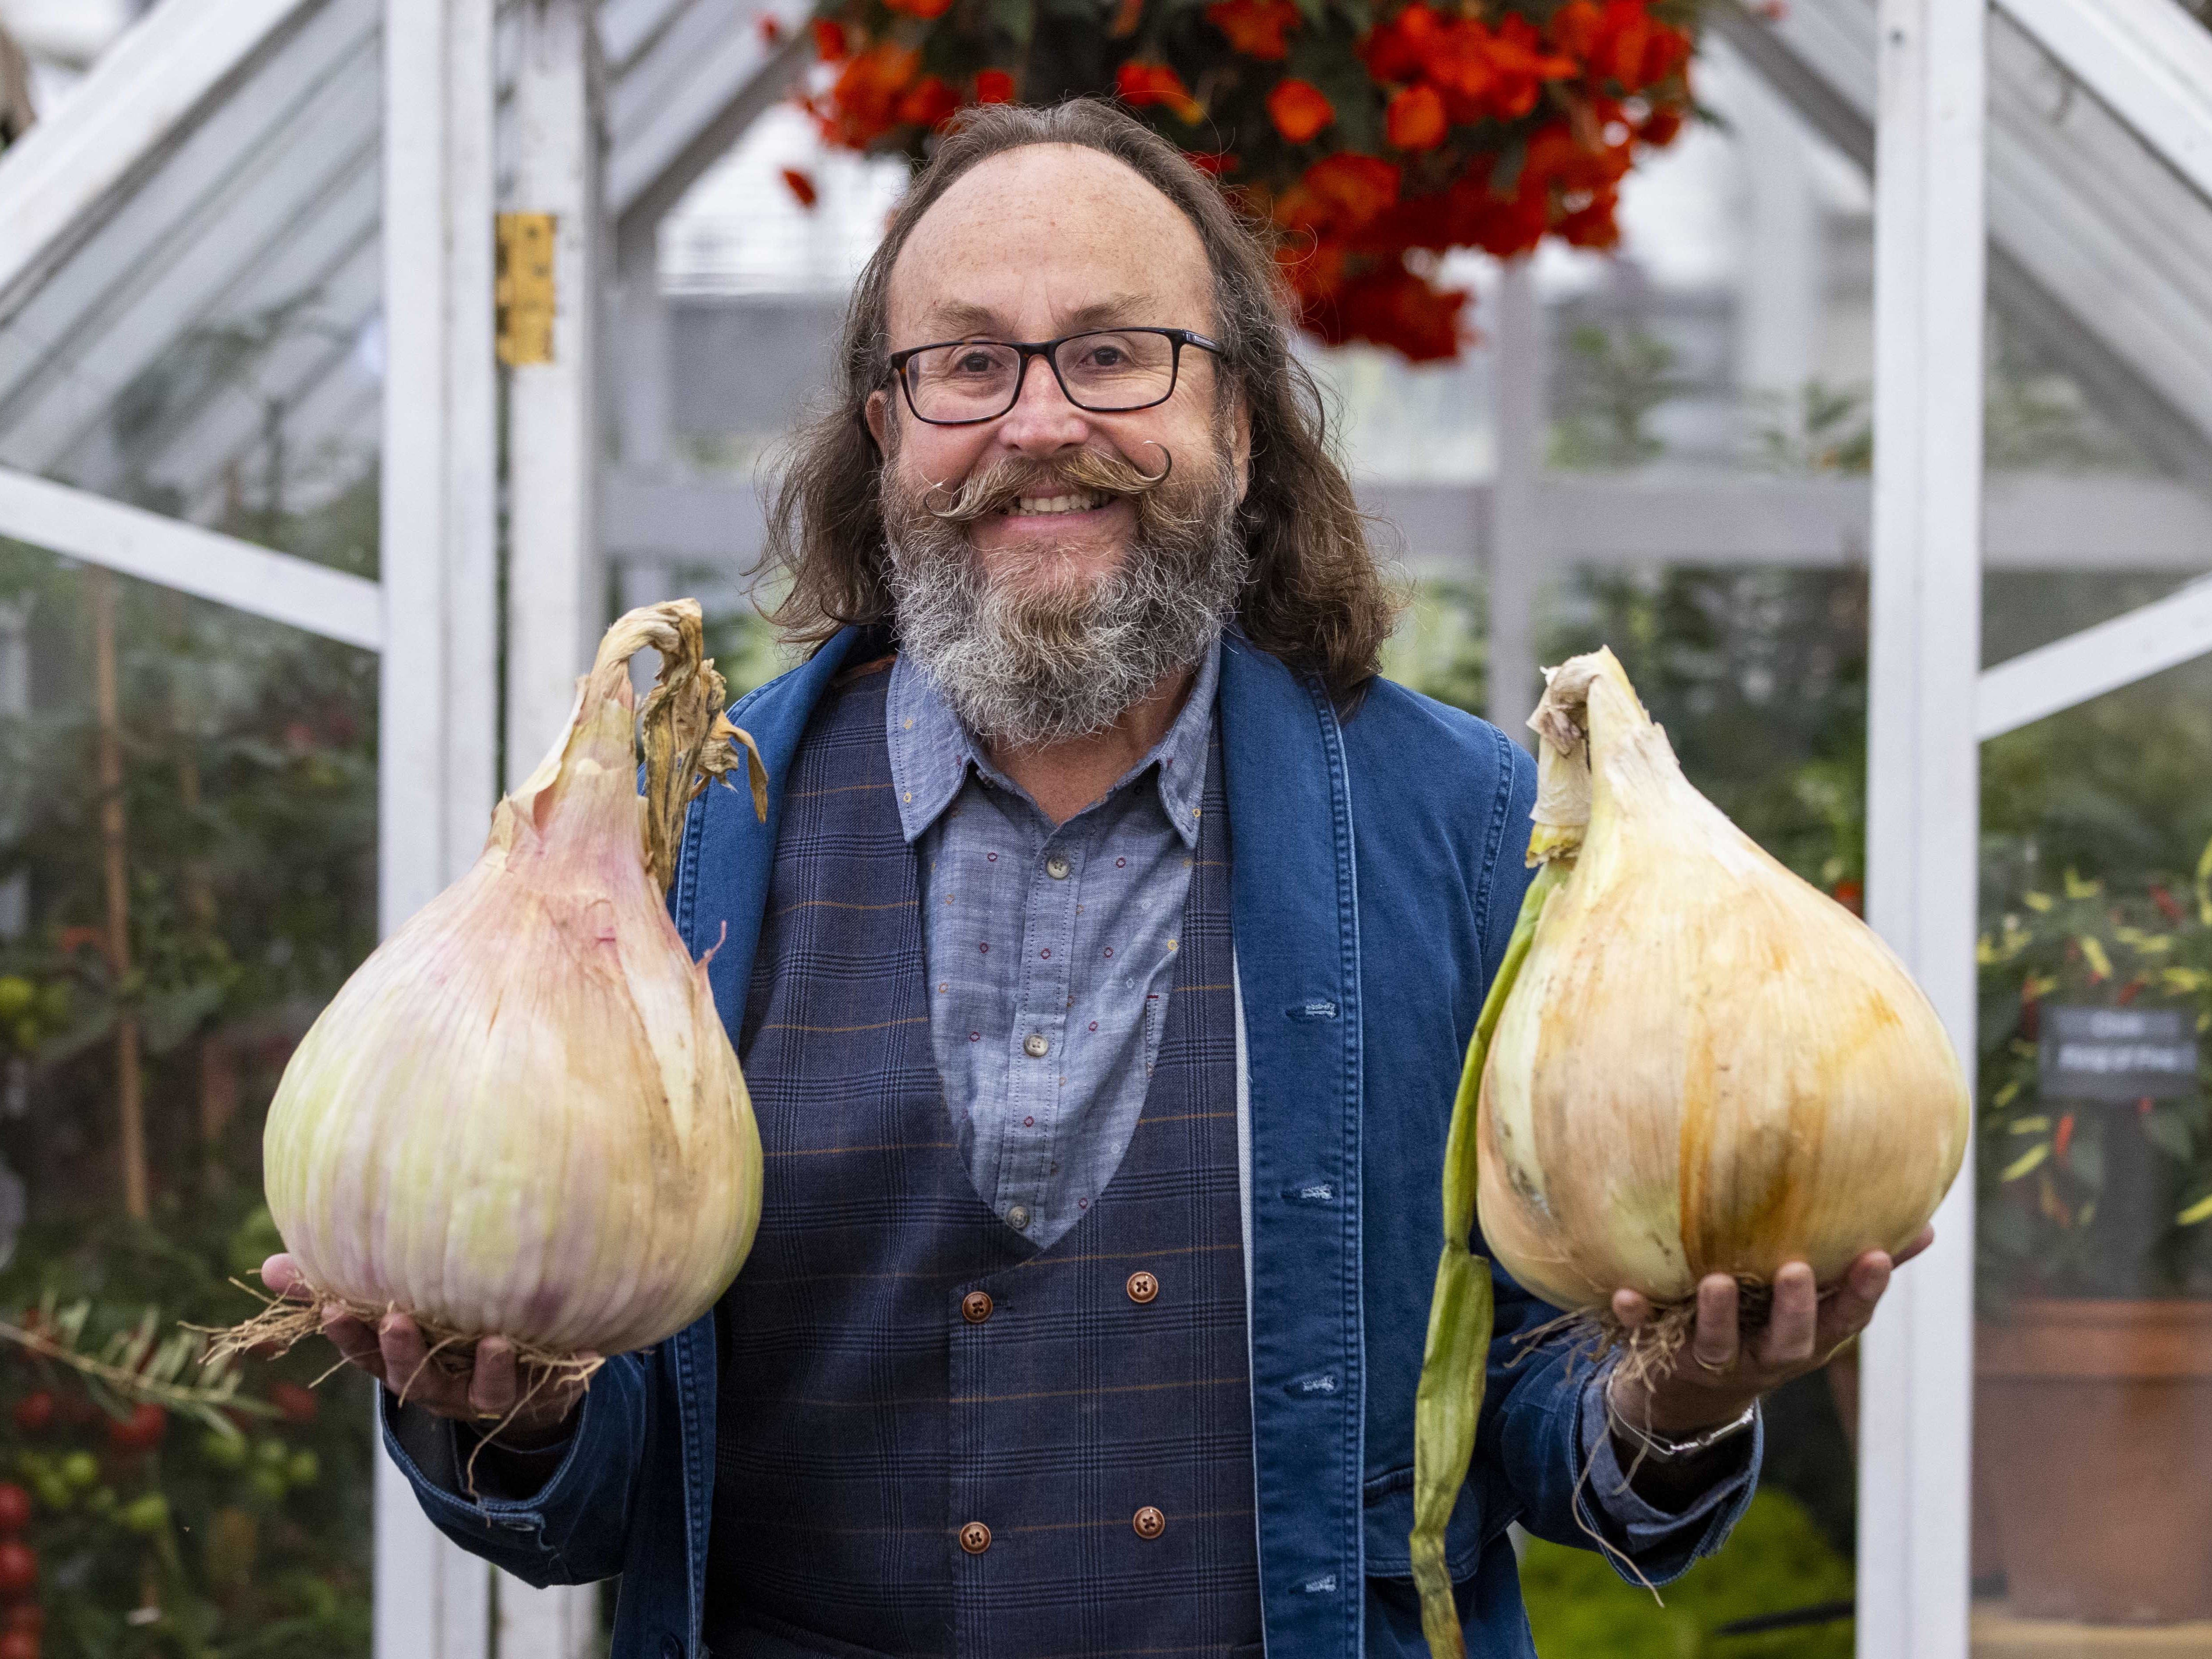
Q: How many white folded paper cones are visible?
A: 0